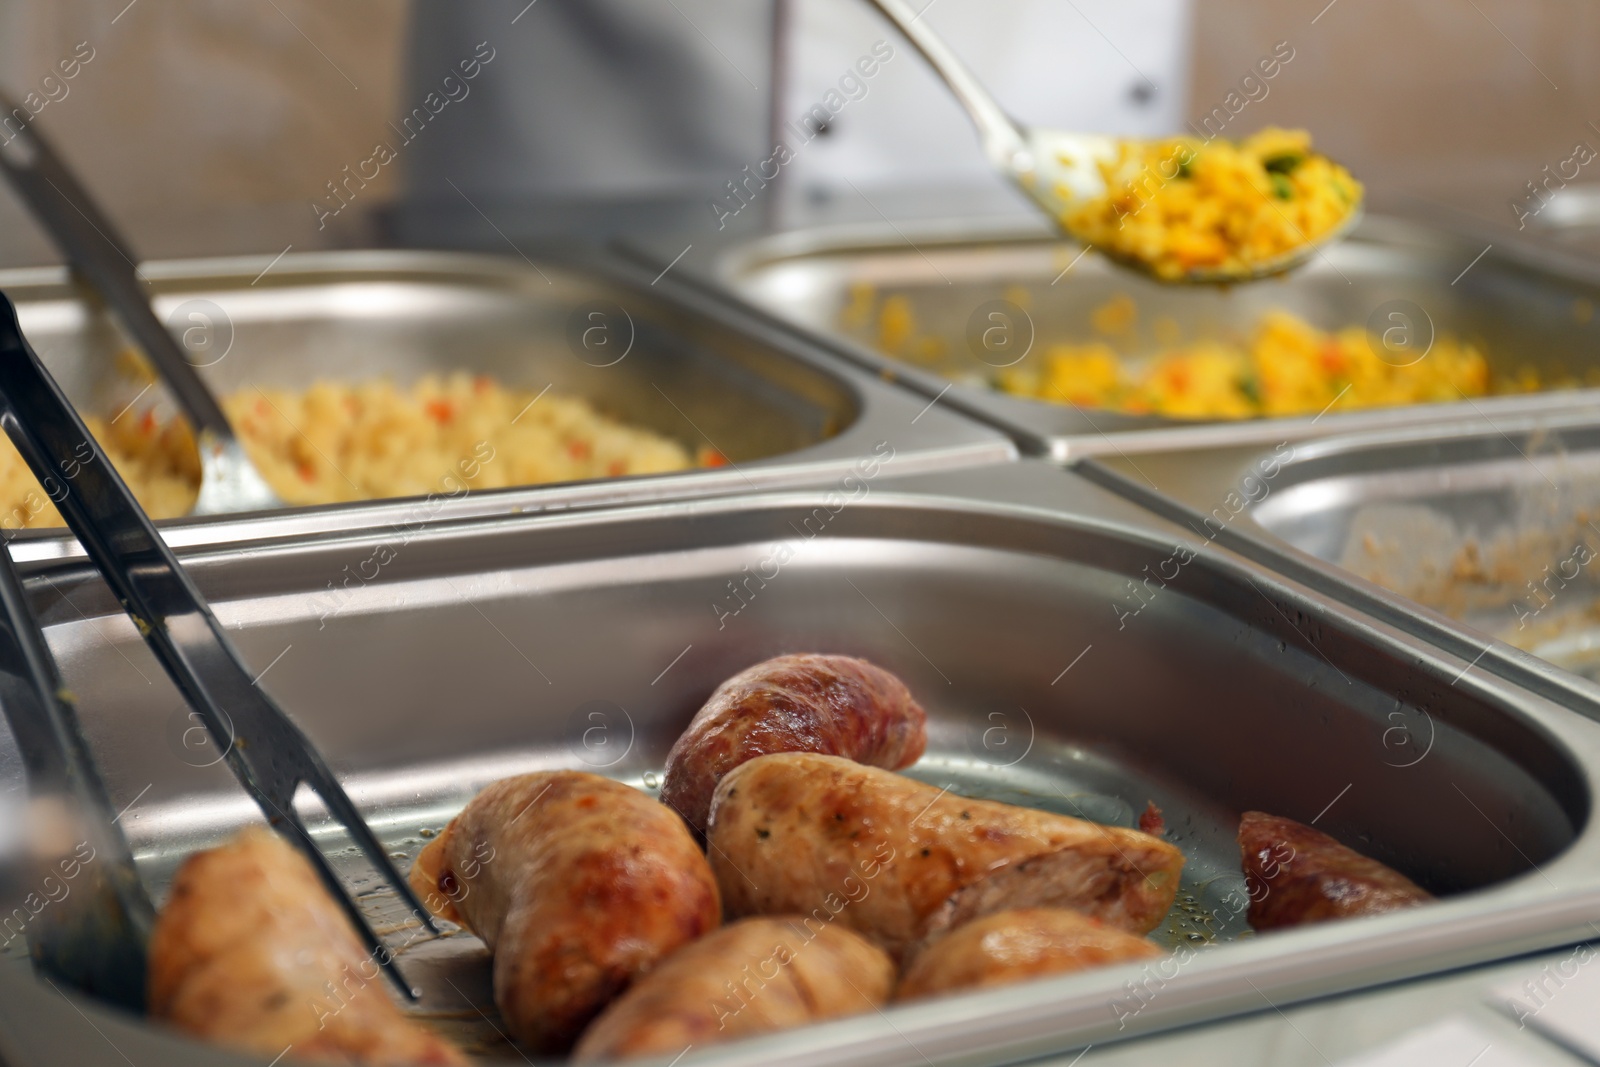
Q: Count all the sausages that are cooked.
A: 7